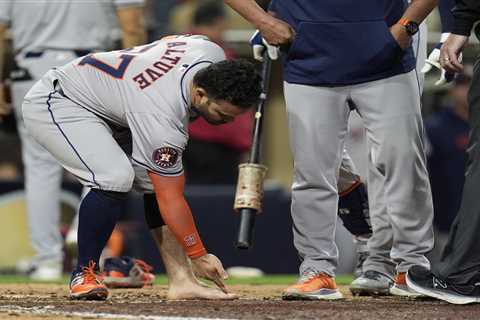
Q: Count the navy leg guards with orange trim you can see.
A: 1